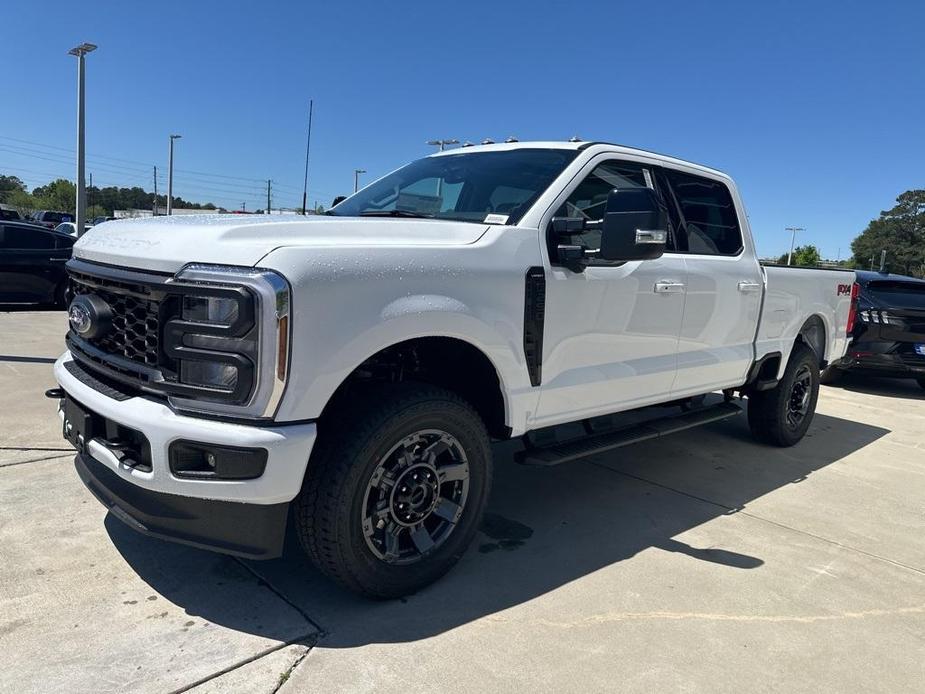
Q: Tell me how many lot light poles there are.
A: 5